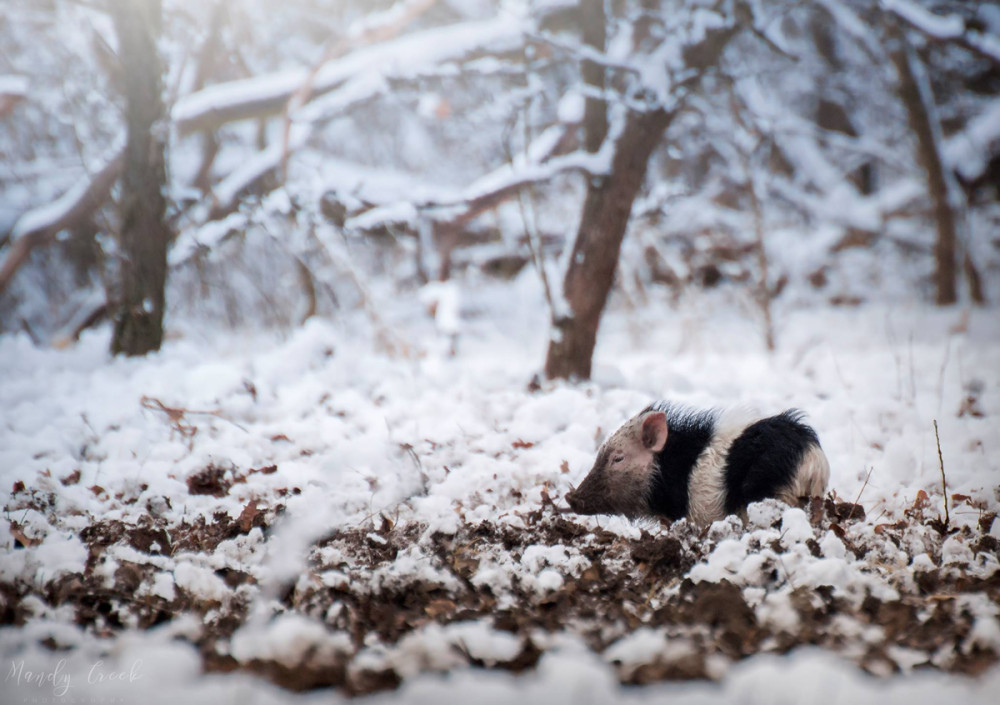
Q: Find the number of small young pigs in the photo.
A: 1